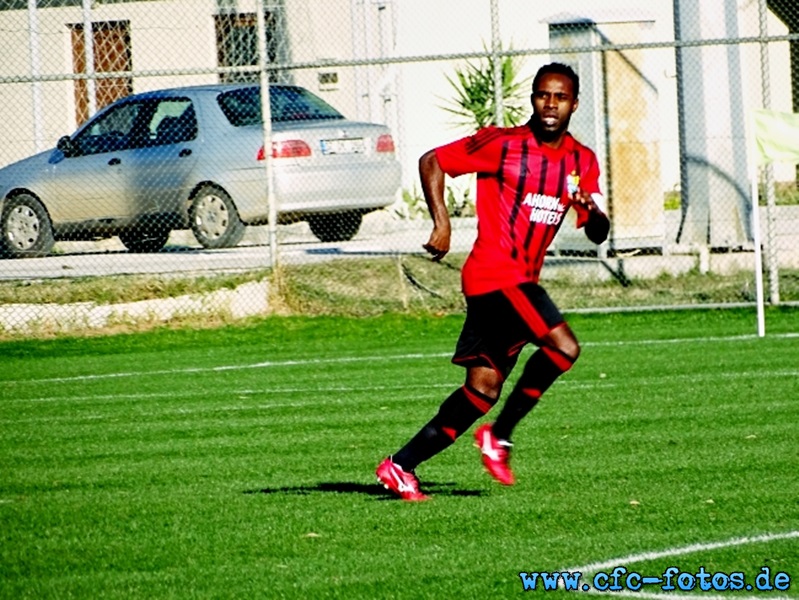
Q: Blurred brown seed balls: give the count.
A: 0